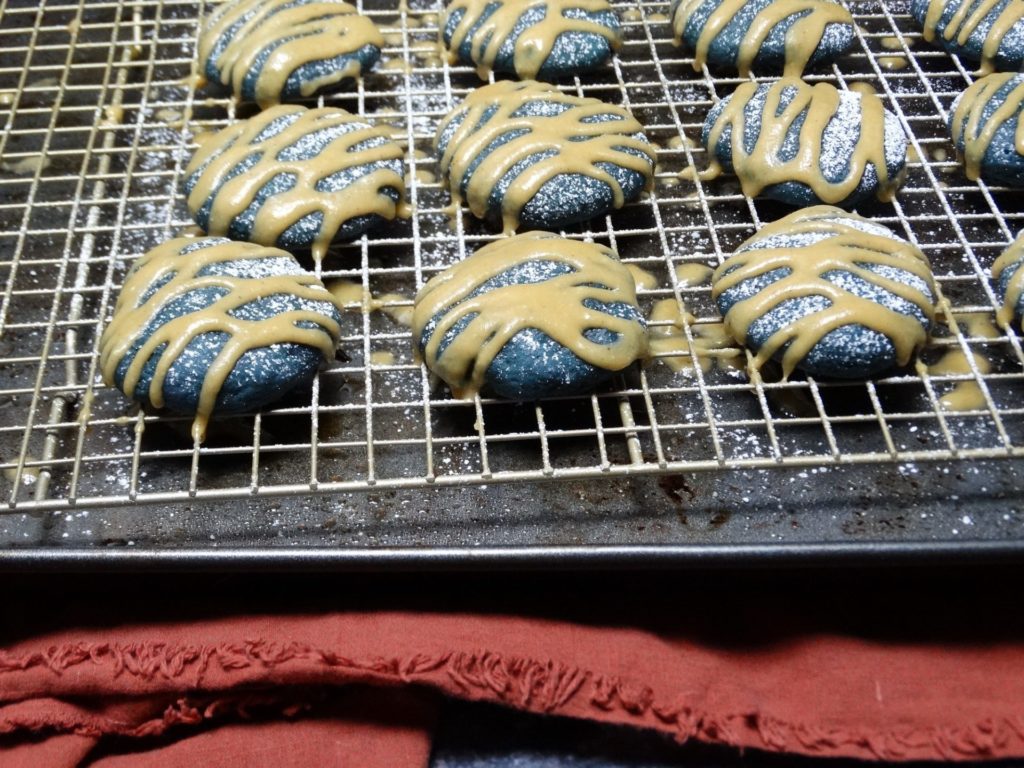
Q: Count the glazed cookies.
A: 12